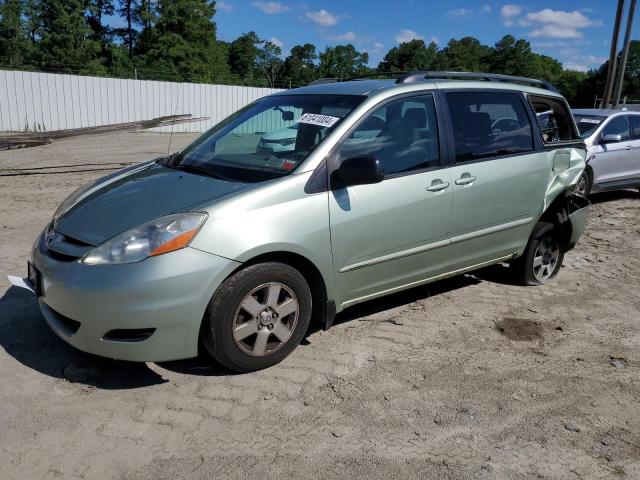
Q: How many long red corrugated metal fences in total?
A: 0